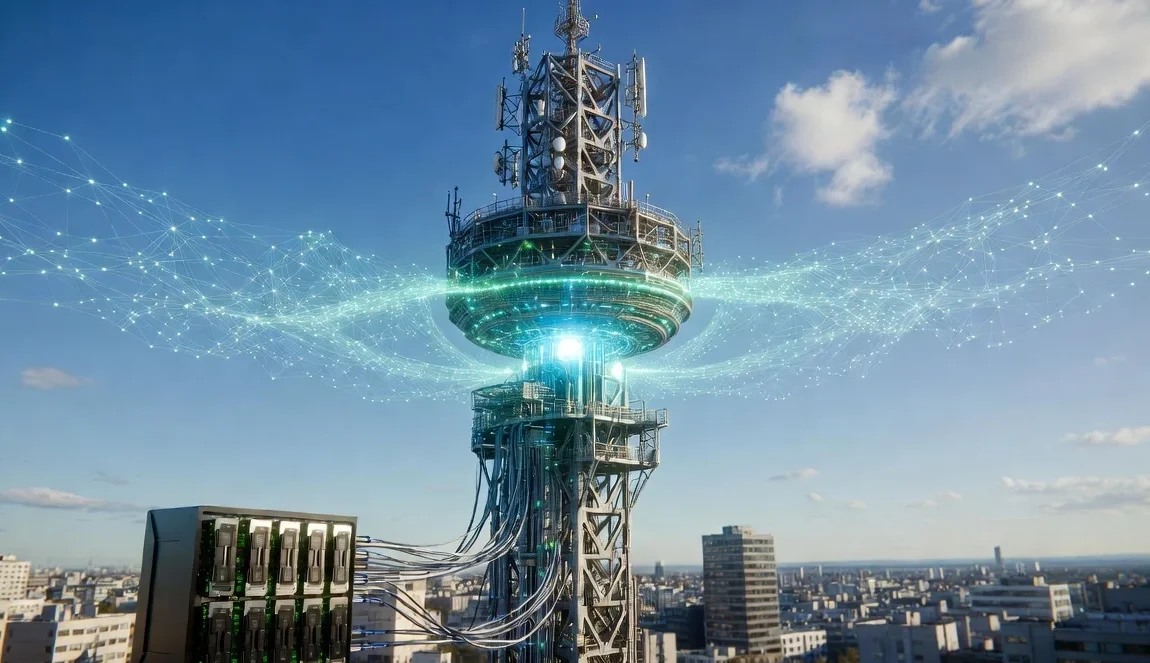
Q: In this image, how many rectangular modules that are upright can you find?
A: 10